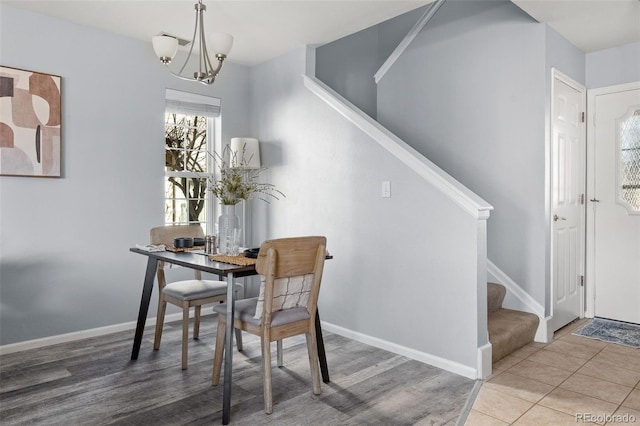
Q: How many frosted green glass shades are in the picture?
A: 0